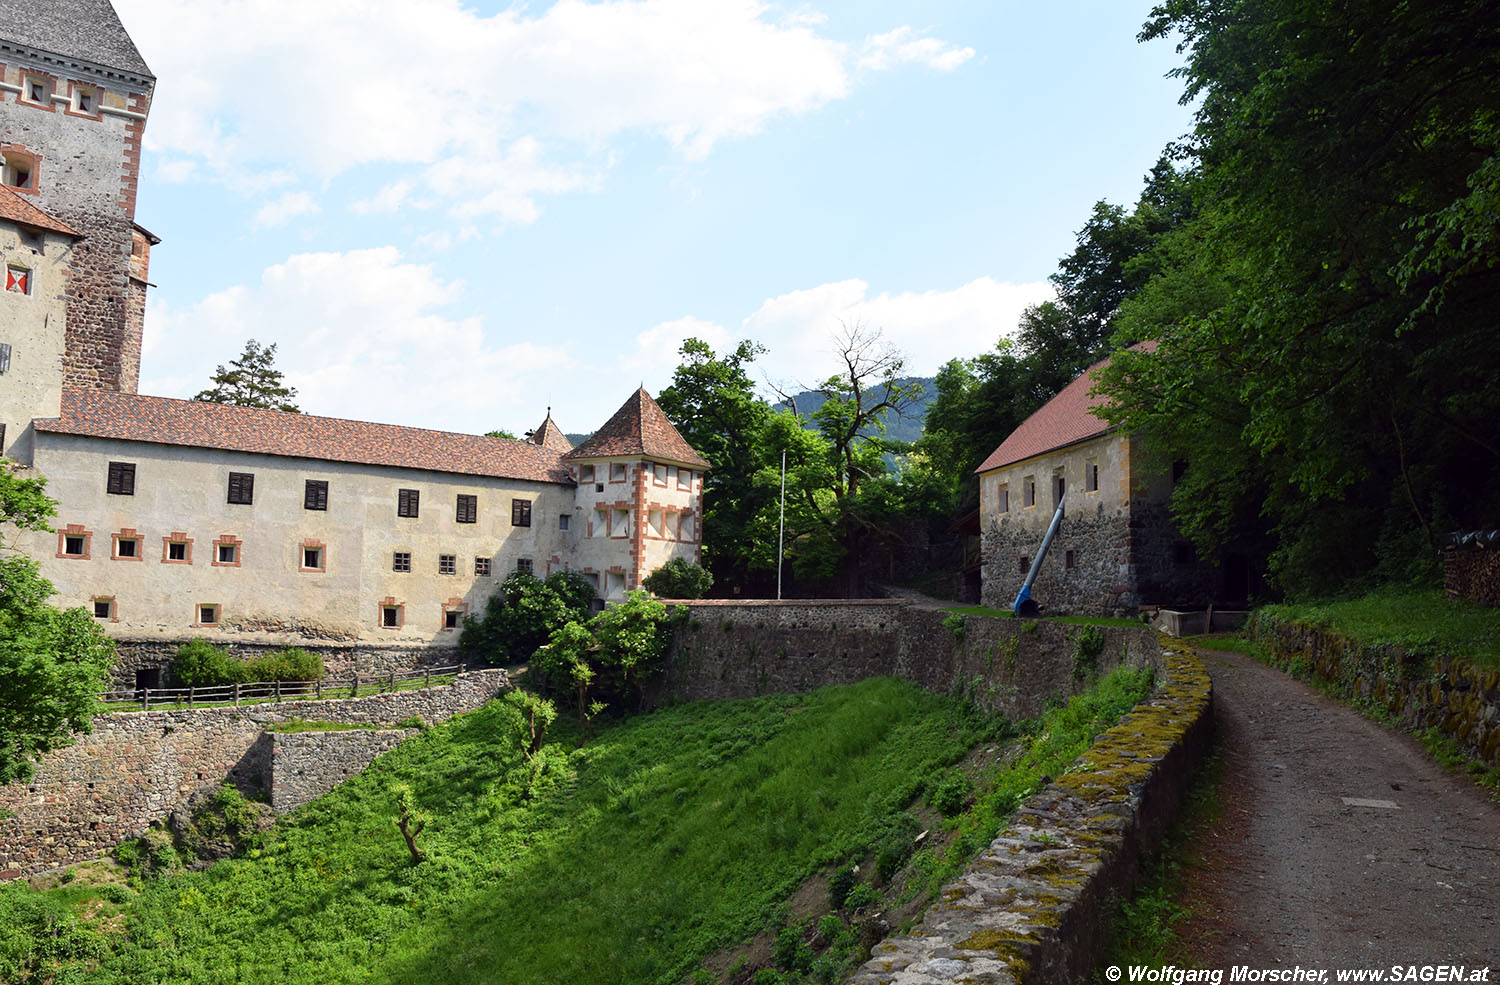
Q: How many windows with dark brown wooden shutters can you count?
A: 6